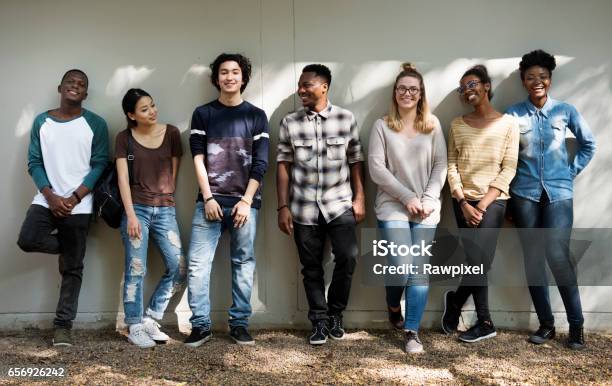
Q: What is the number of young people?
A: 7